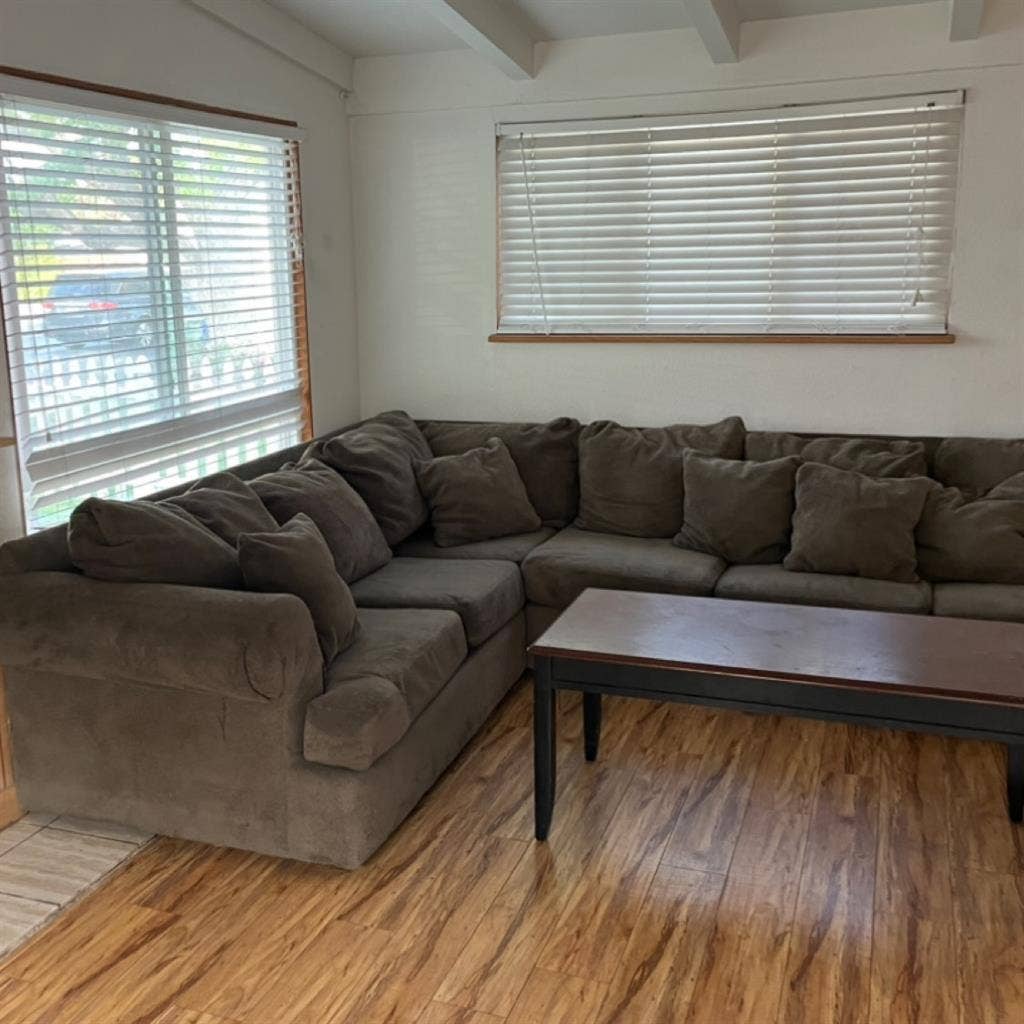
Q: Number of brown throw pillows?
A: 4